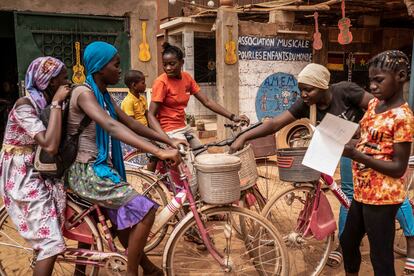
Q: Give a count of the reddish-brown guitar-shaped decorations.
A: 2